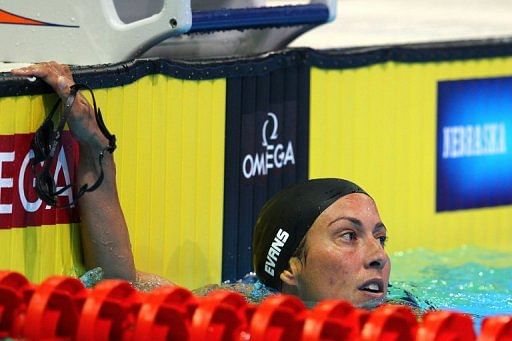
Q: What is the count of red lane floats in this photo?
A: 10